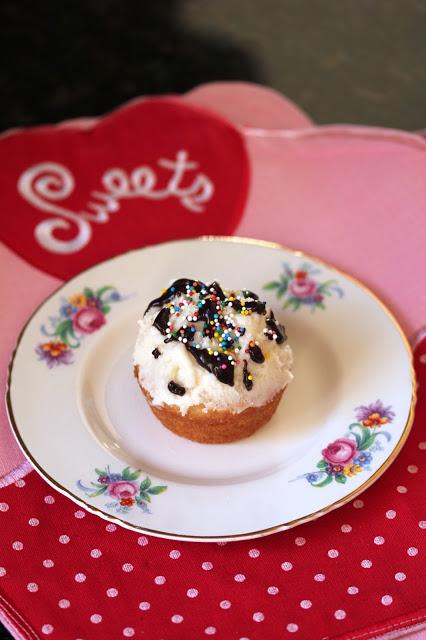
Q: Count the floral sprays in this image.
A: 4